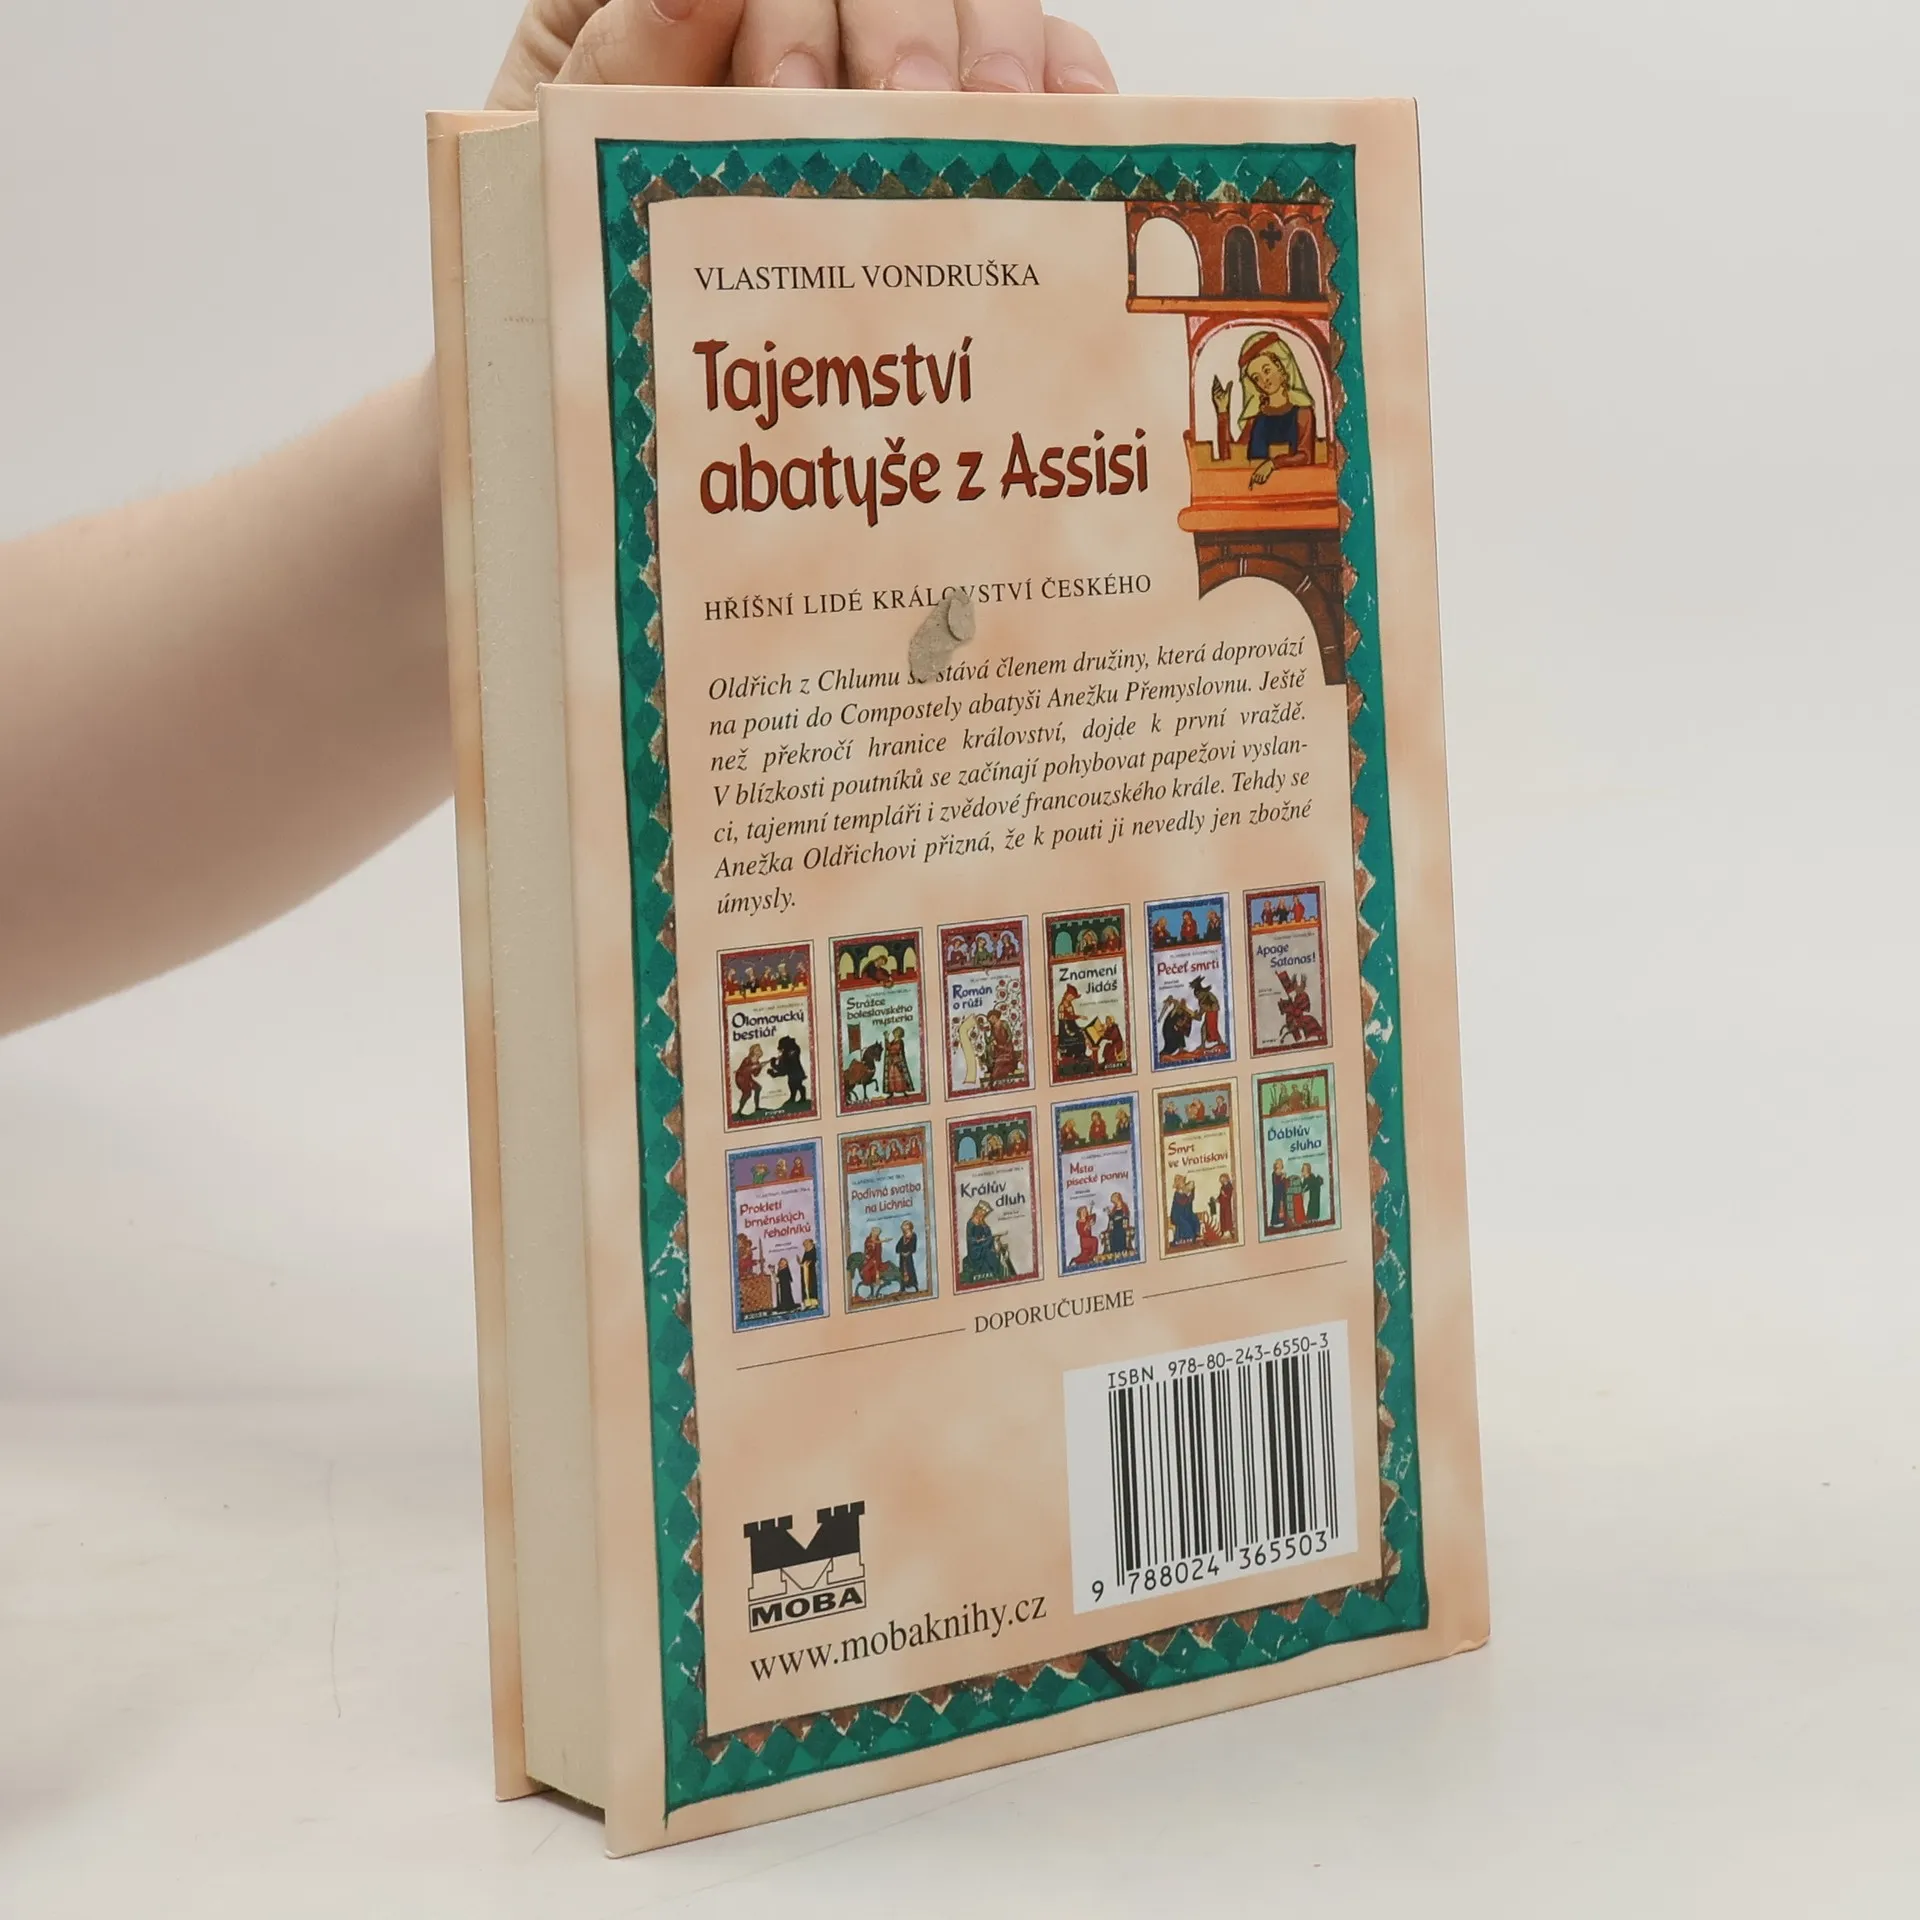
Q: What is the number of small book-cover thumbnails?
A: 12